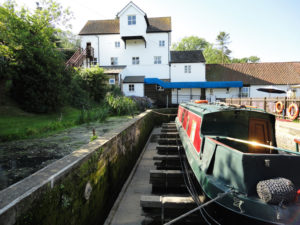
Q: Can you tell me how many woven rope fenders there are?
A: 1